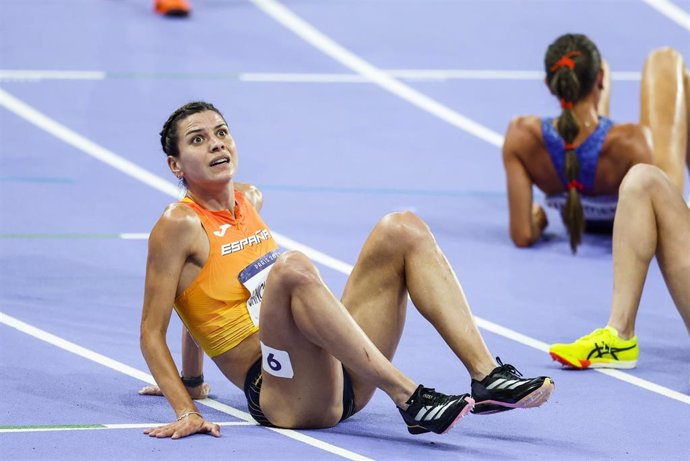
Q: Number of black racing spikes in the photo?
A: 2